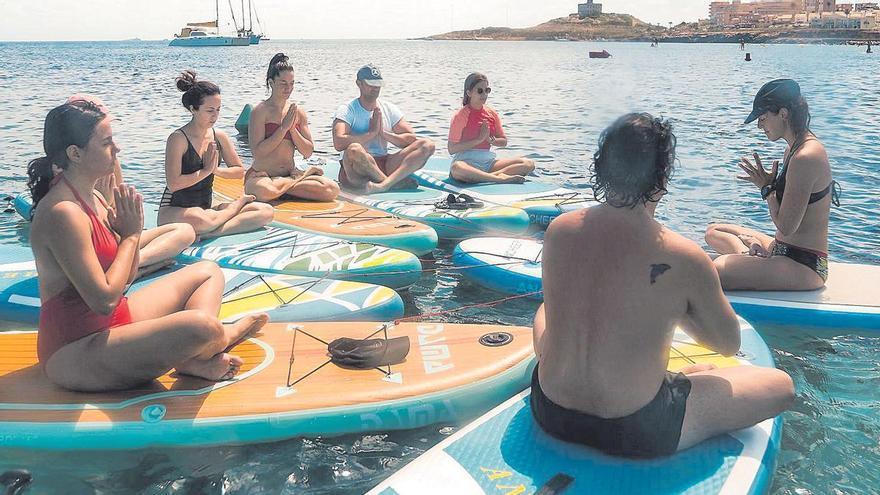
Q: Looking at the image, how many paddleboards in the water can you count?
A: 8